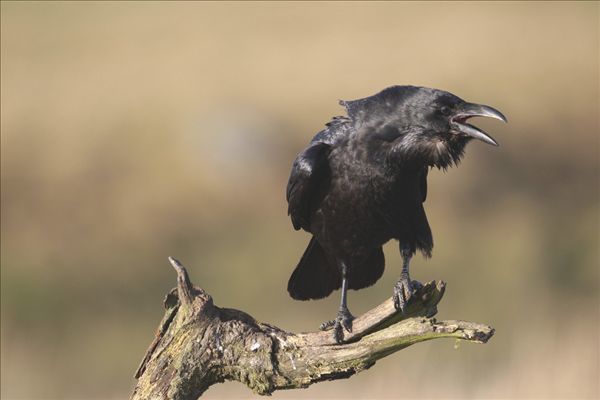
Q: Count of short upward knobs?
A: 1